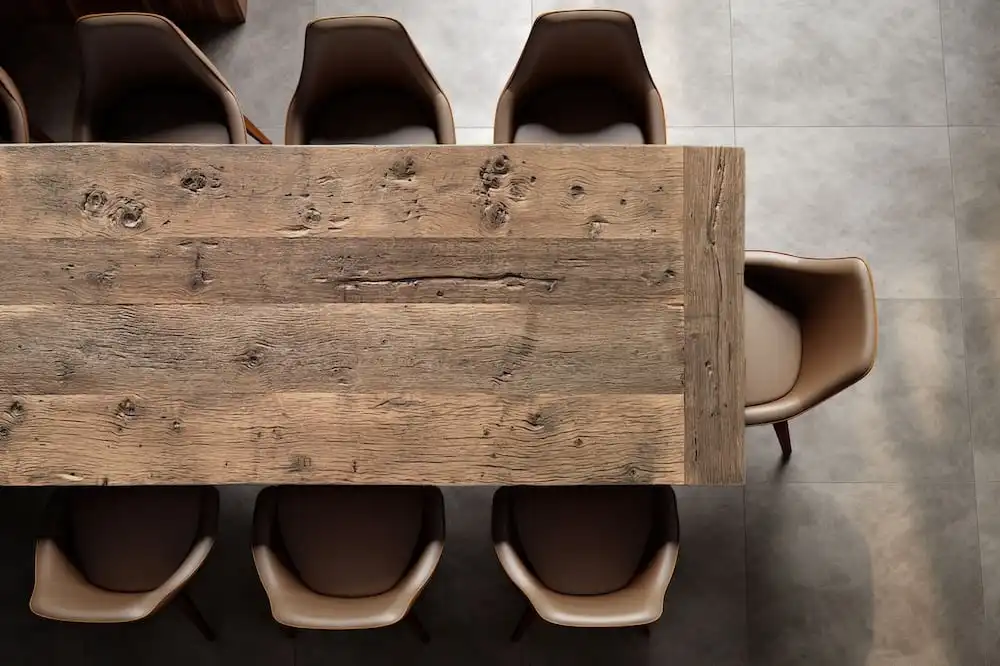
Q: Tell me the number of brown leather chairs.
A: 8